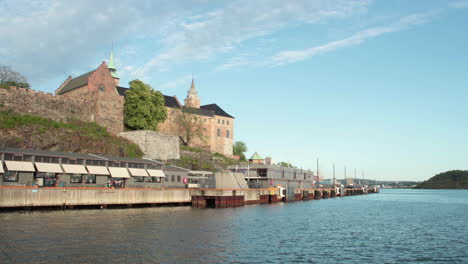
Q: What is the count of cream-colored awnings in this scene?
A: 8